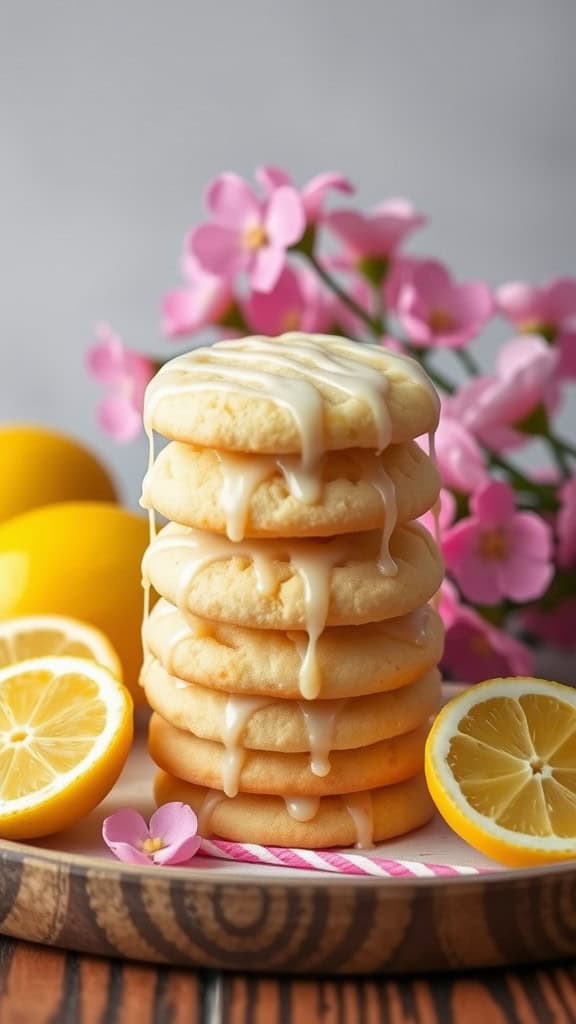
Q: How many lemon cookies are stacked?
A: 7